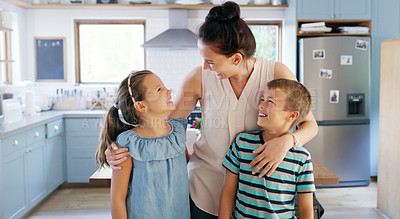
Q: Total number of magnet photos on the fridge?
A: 5